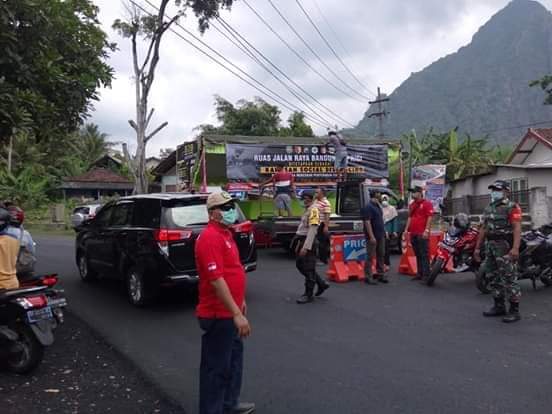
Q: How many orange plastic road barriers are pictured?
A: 2